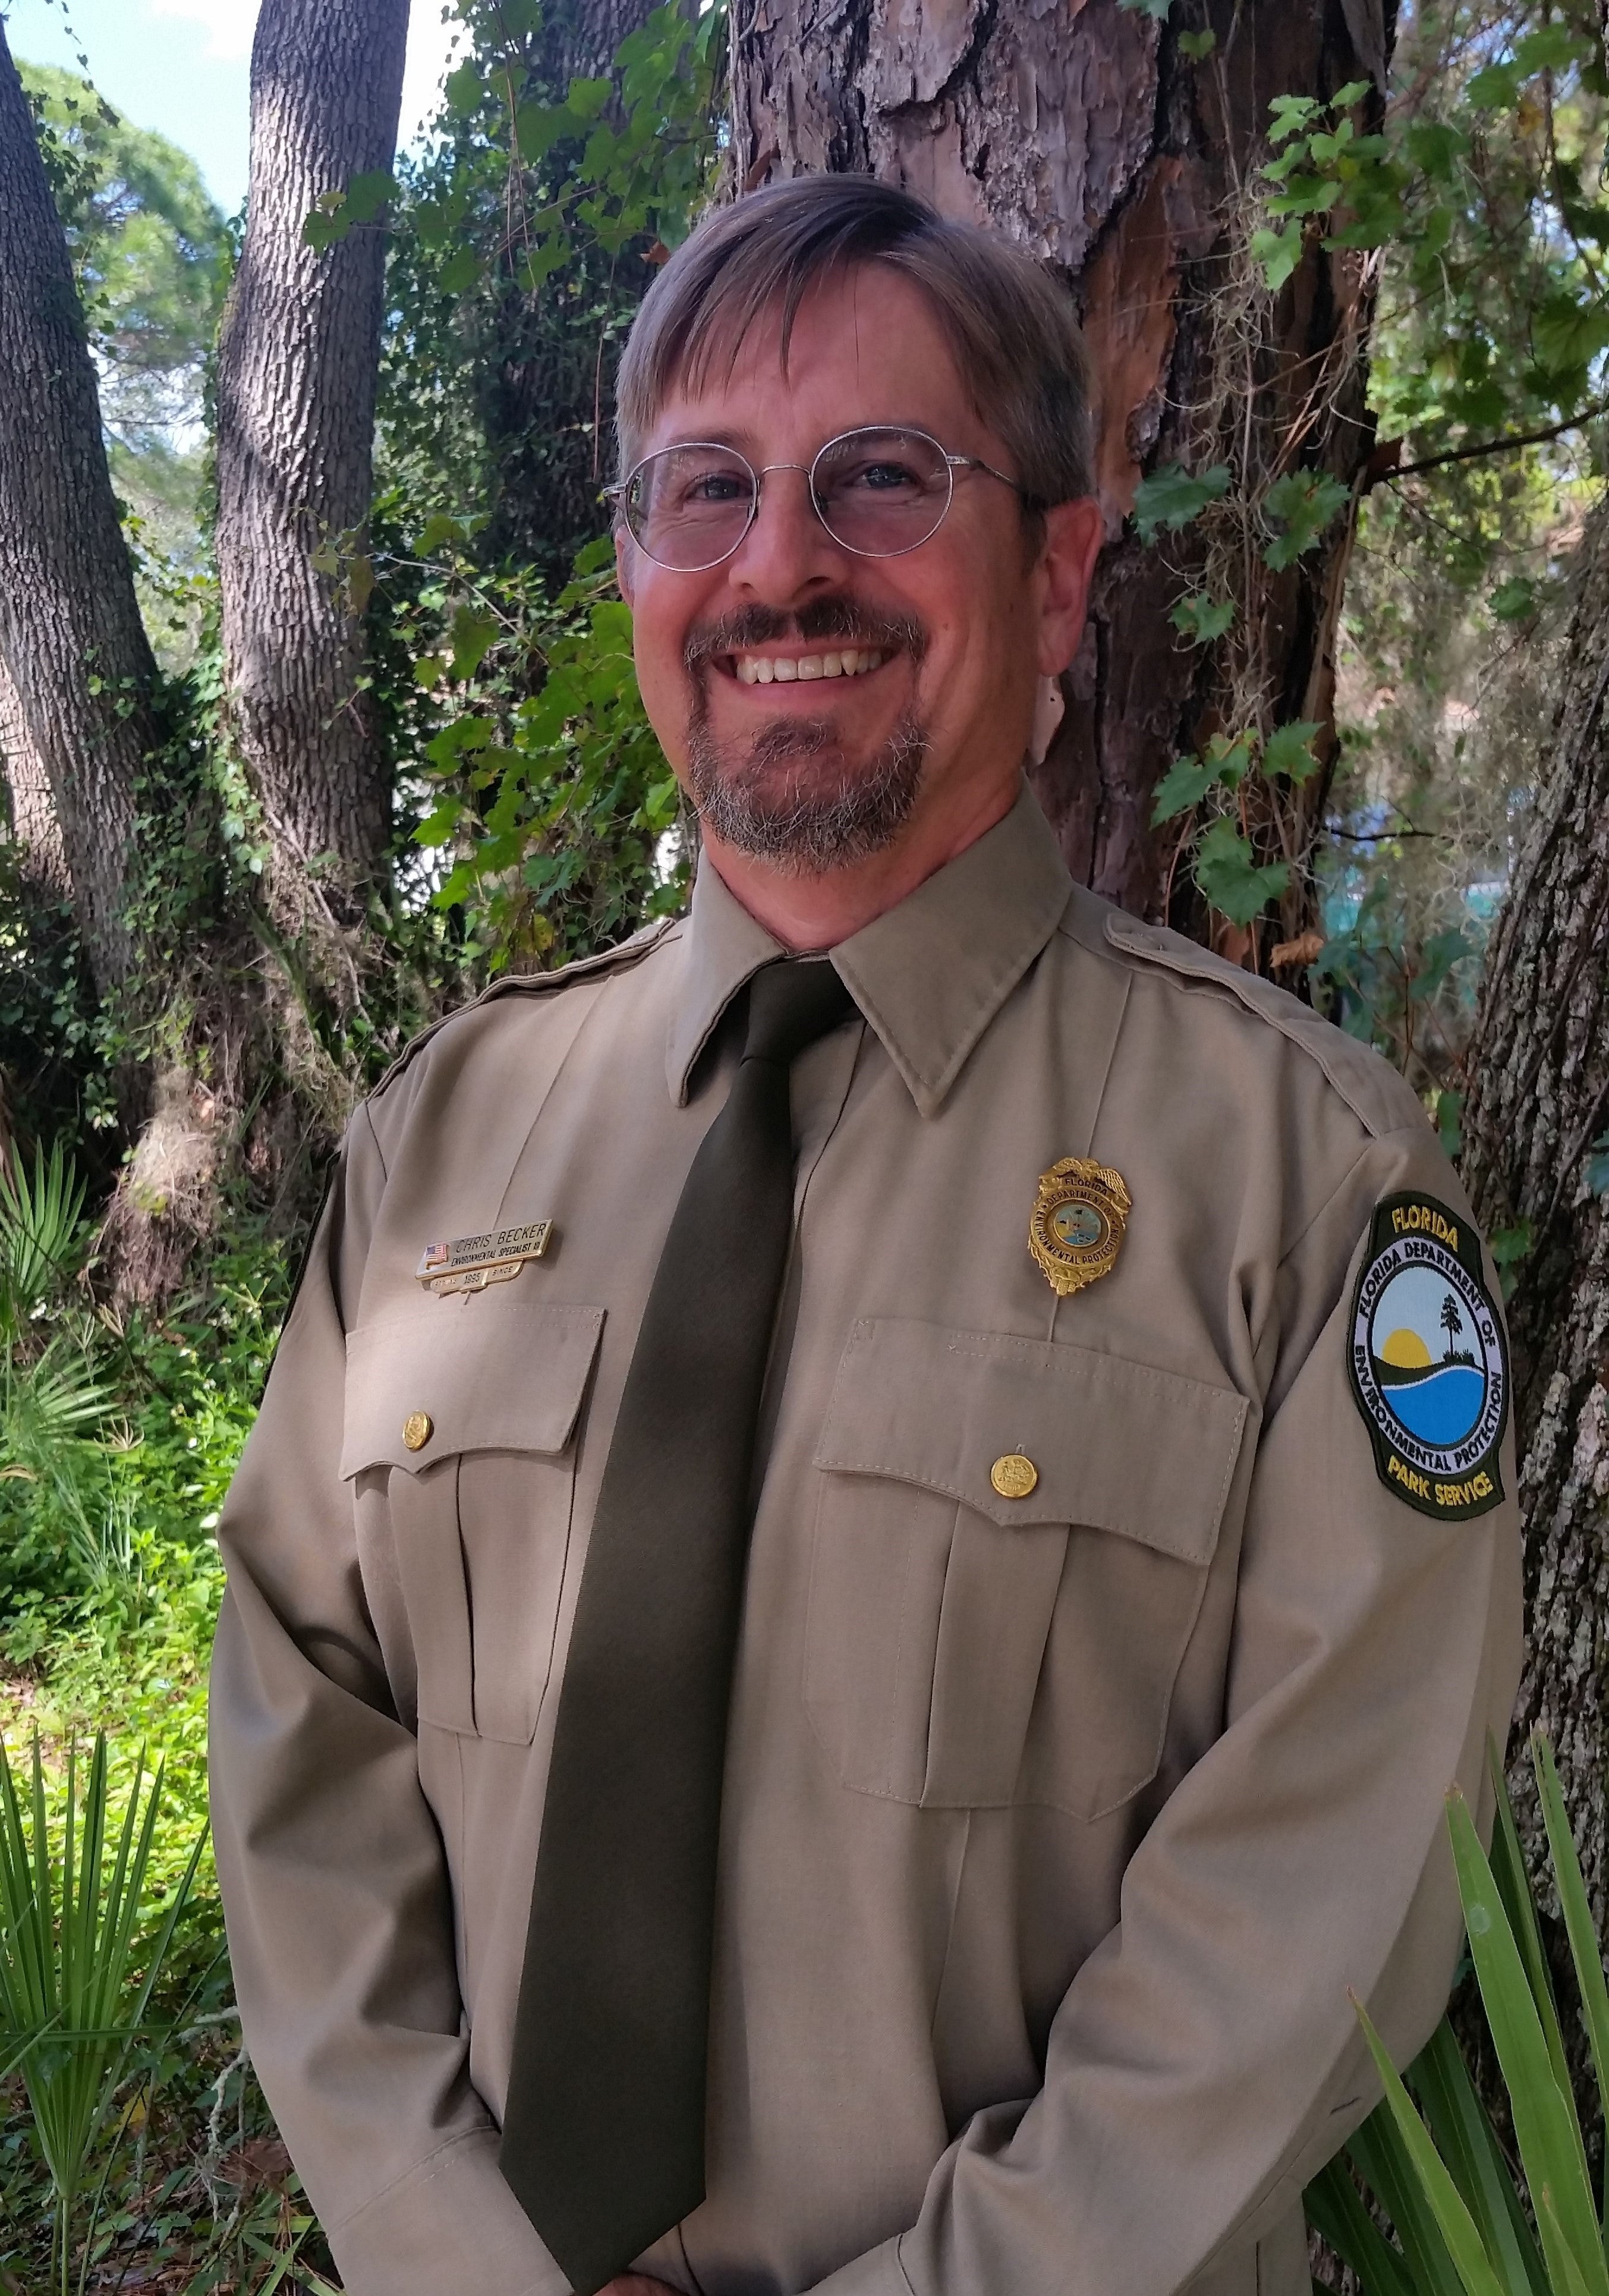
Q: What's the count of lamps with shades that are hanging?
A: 0